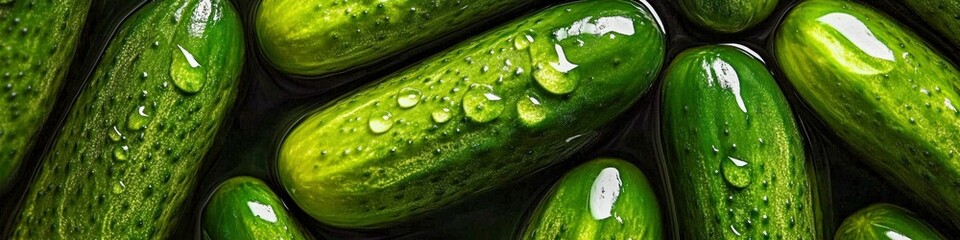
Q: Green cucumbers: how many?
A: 11